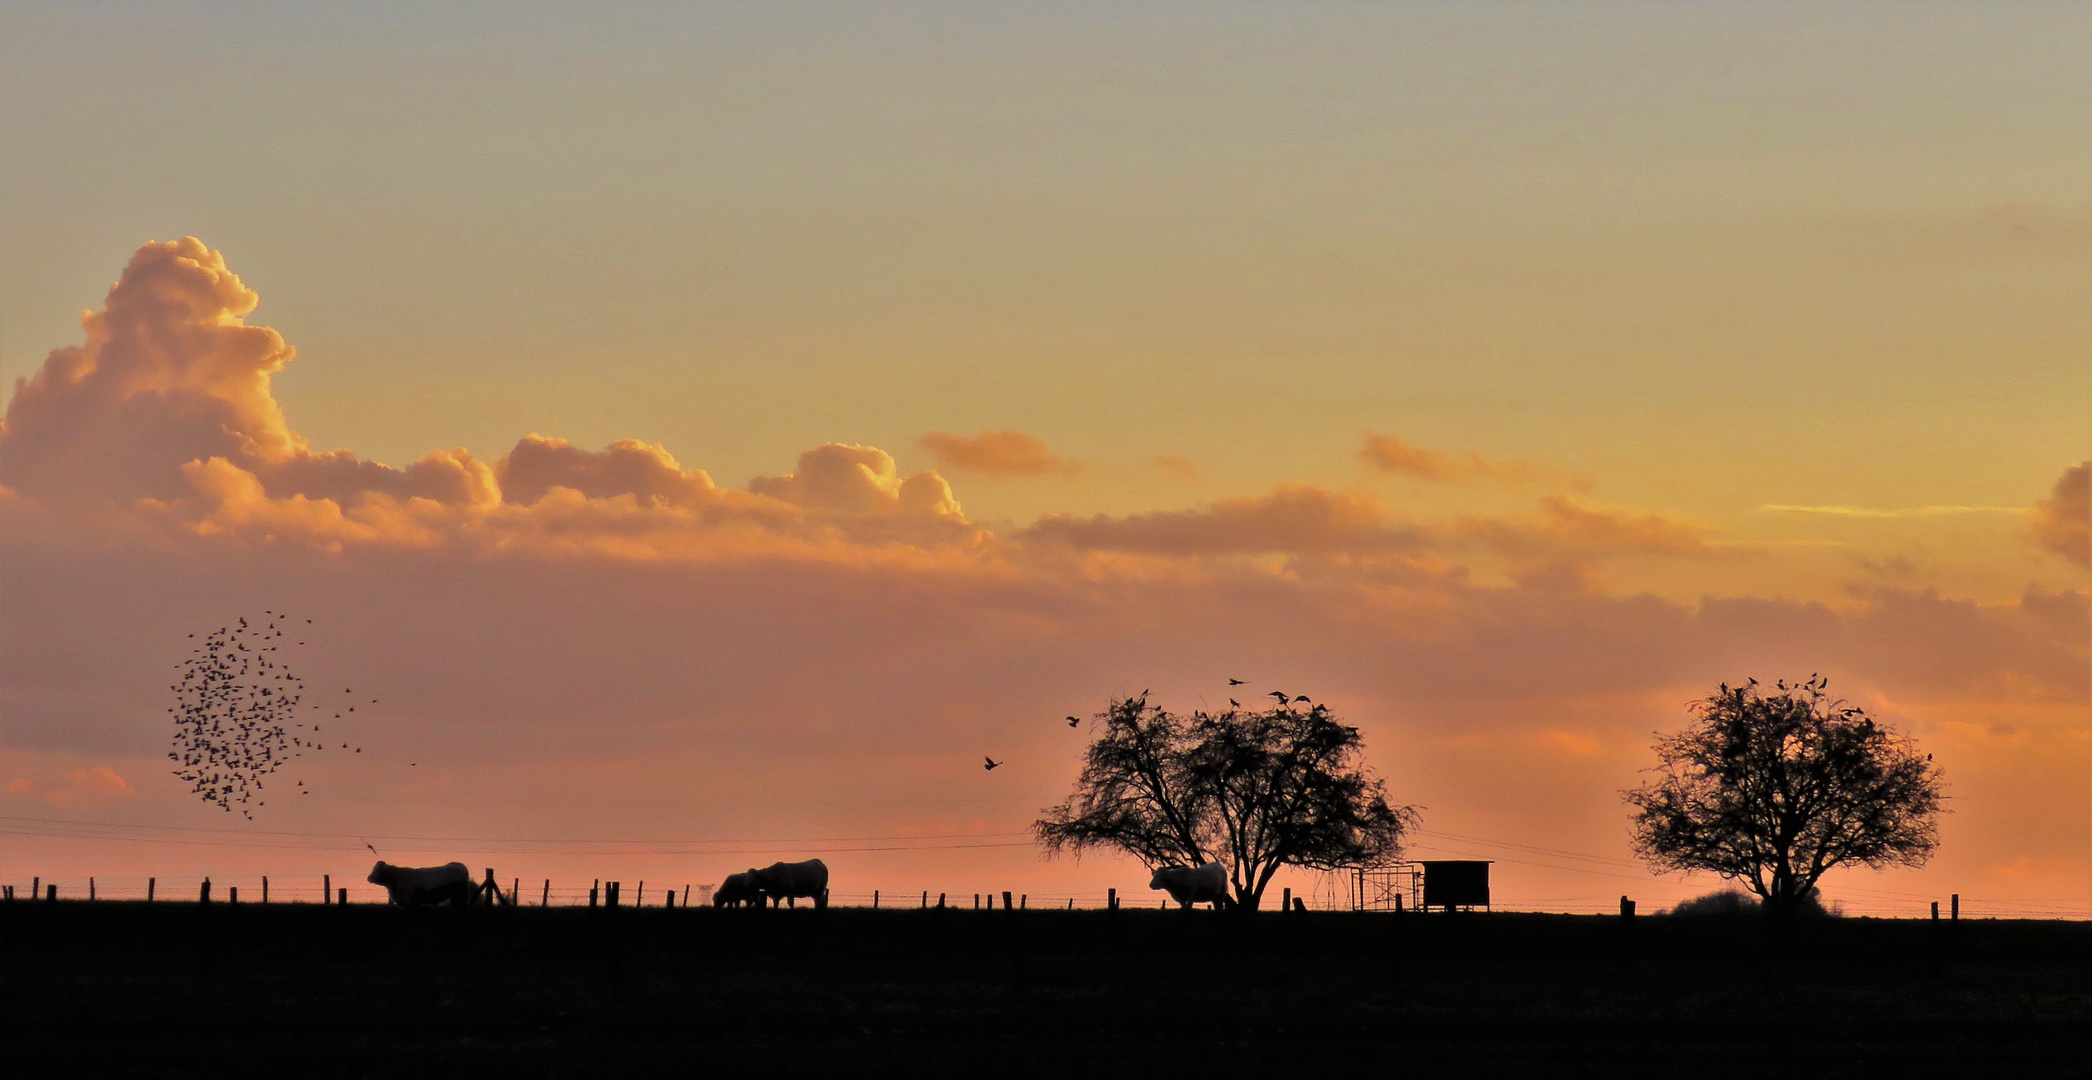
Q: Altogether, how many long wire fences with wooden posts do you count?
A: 1